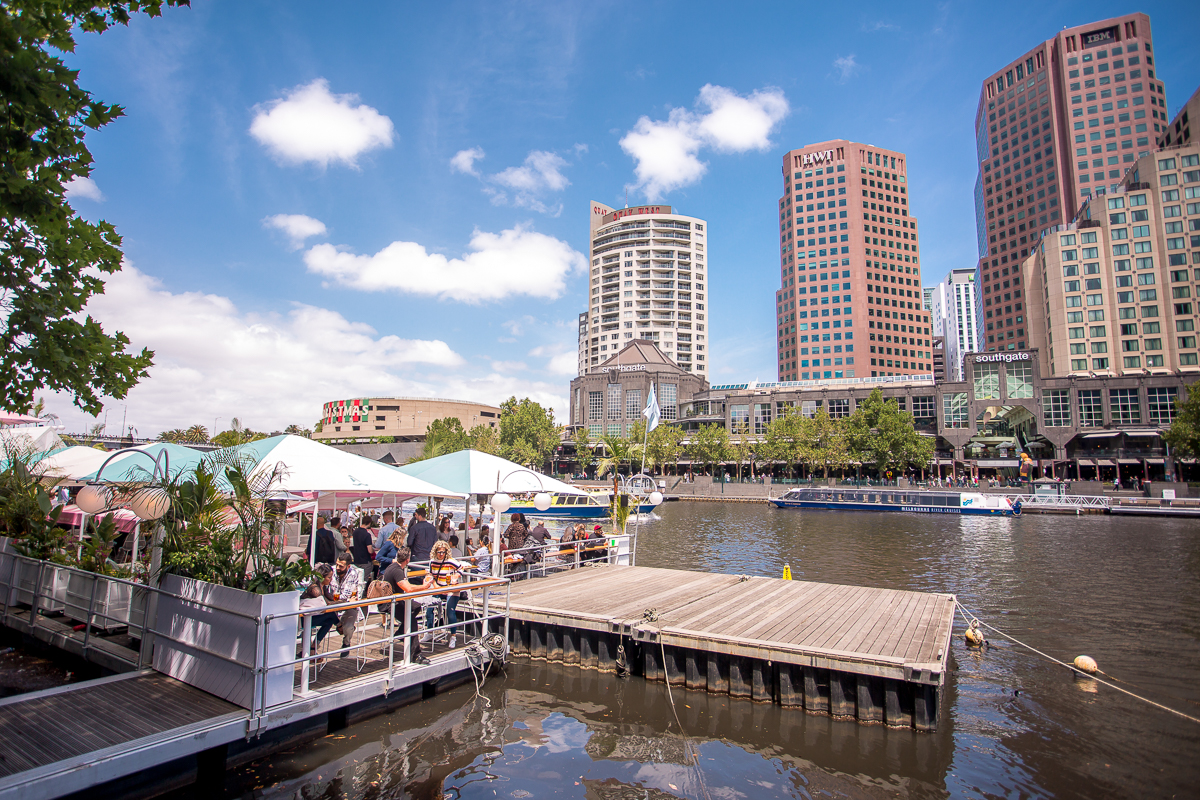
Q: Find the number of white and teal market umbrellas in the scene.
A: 4